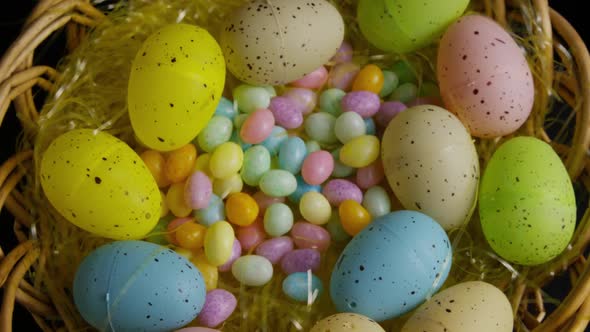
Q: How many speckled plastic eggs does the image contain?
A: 11